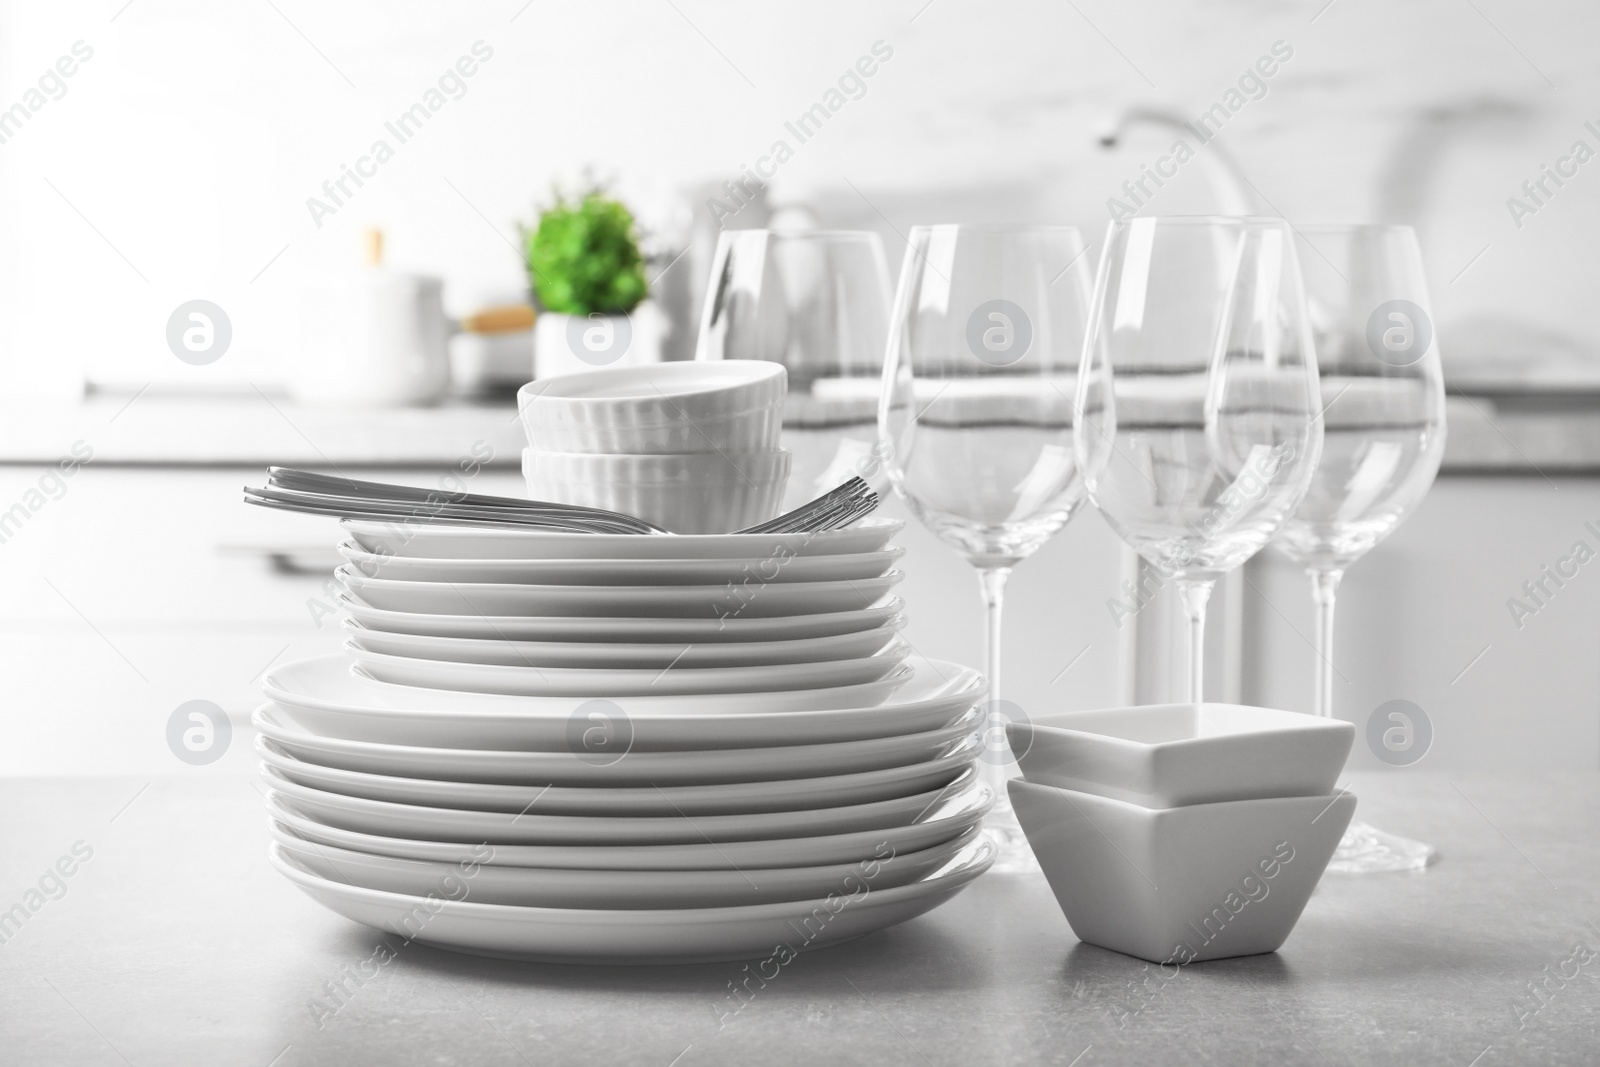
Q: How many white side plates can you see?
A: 7